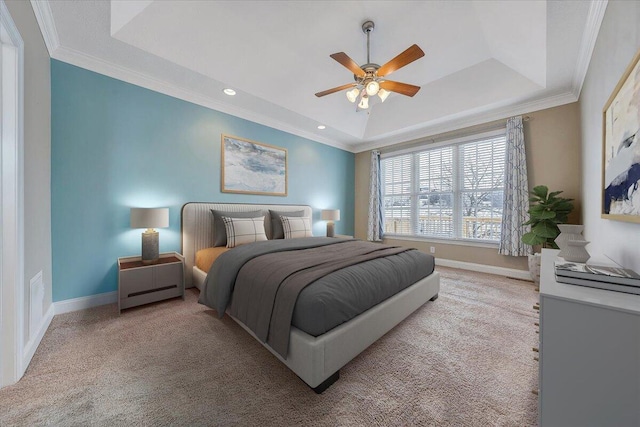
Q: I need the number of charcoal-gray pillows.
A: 2